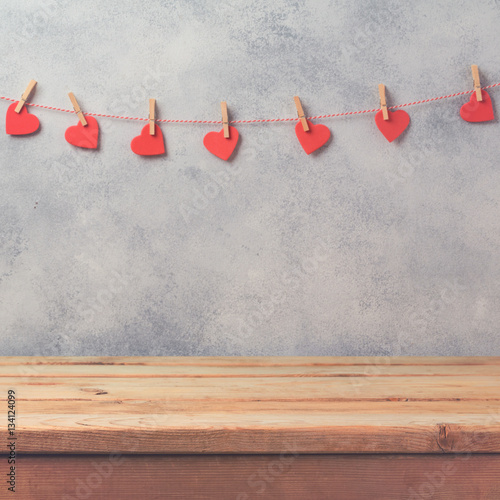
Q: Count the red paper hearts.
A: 7